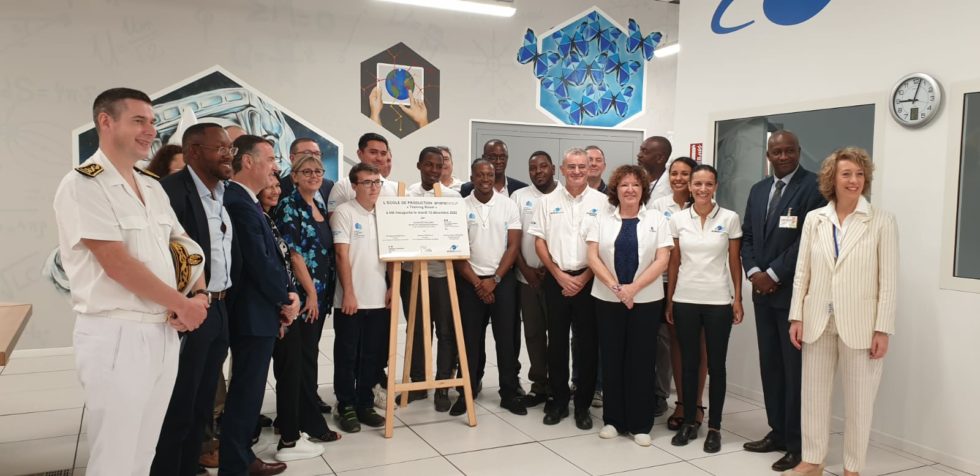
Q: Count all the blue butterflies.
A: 9